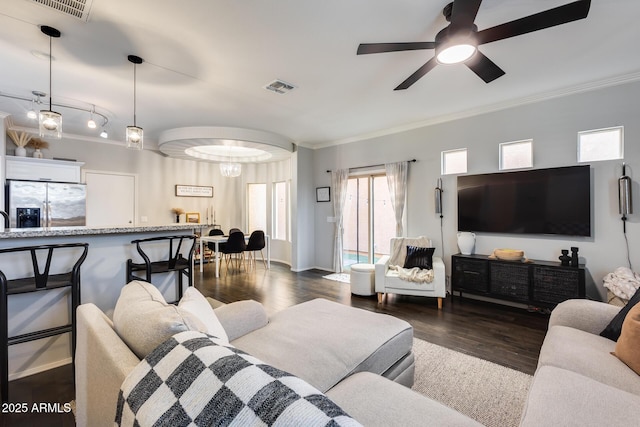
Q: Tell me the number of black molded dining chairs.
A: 4